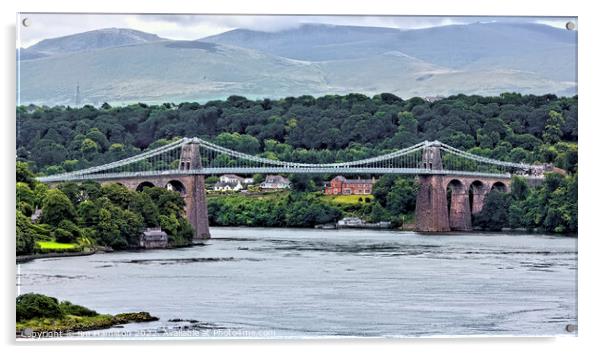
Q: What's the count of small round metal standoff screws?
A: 4